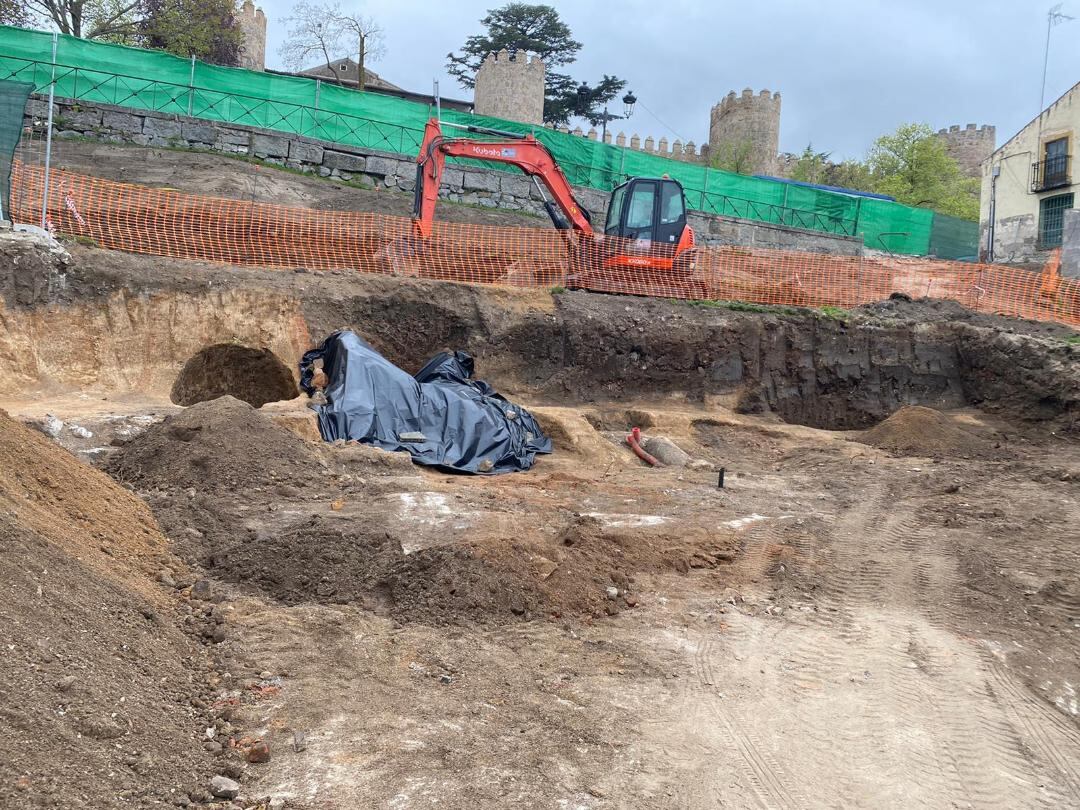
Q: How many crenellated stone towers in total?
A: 4